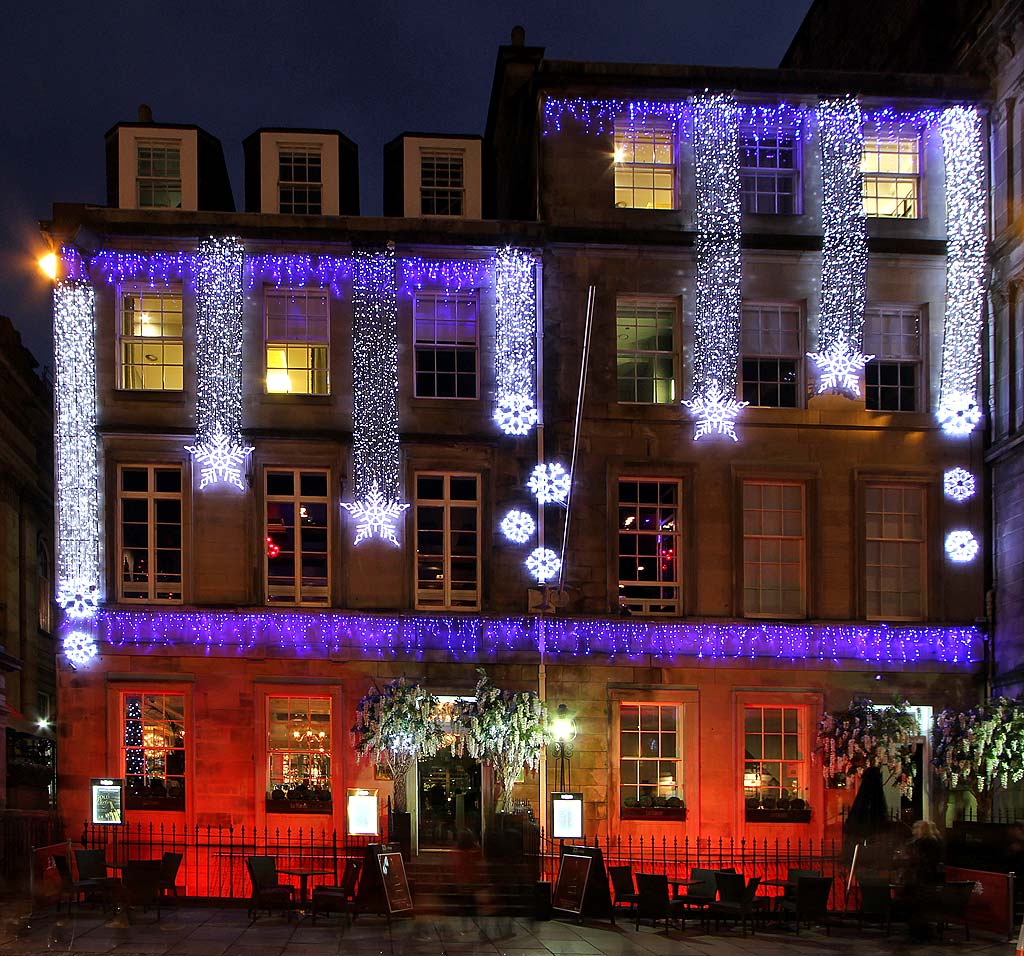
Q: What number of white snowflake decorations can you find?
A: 13